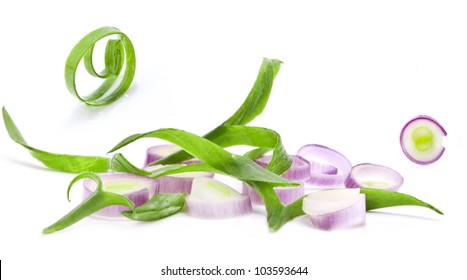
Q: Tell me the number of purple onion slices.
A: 10